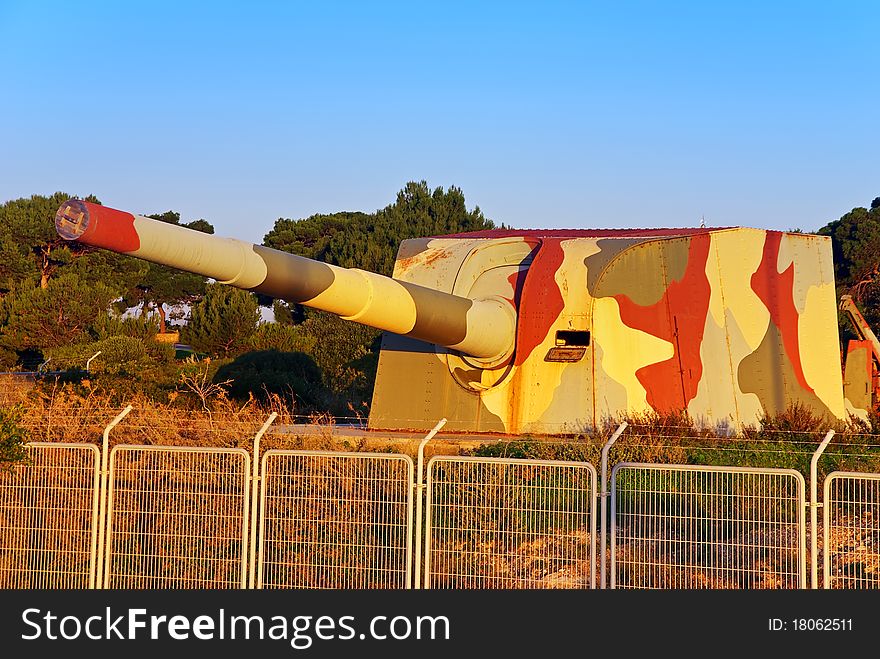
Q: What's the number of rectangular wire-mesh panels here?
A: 6